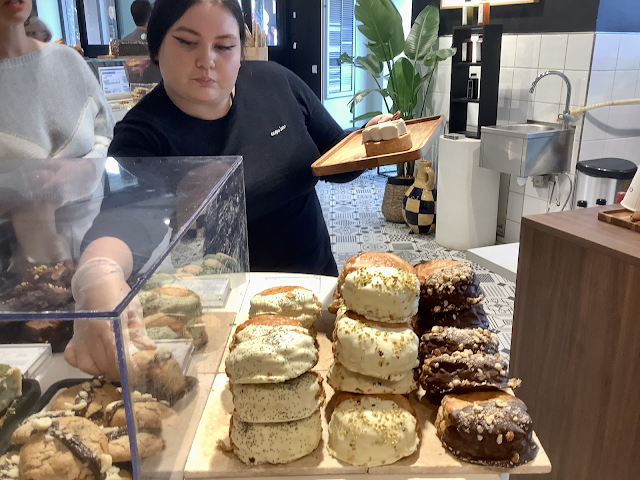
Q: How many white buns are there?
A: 8